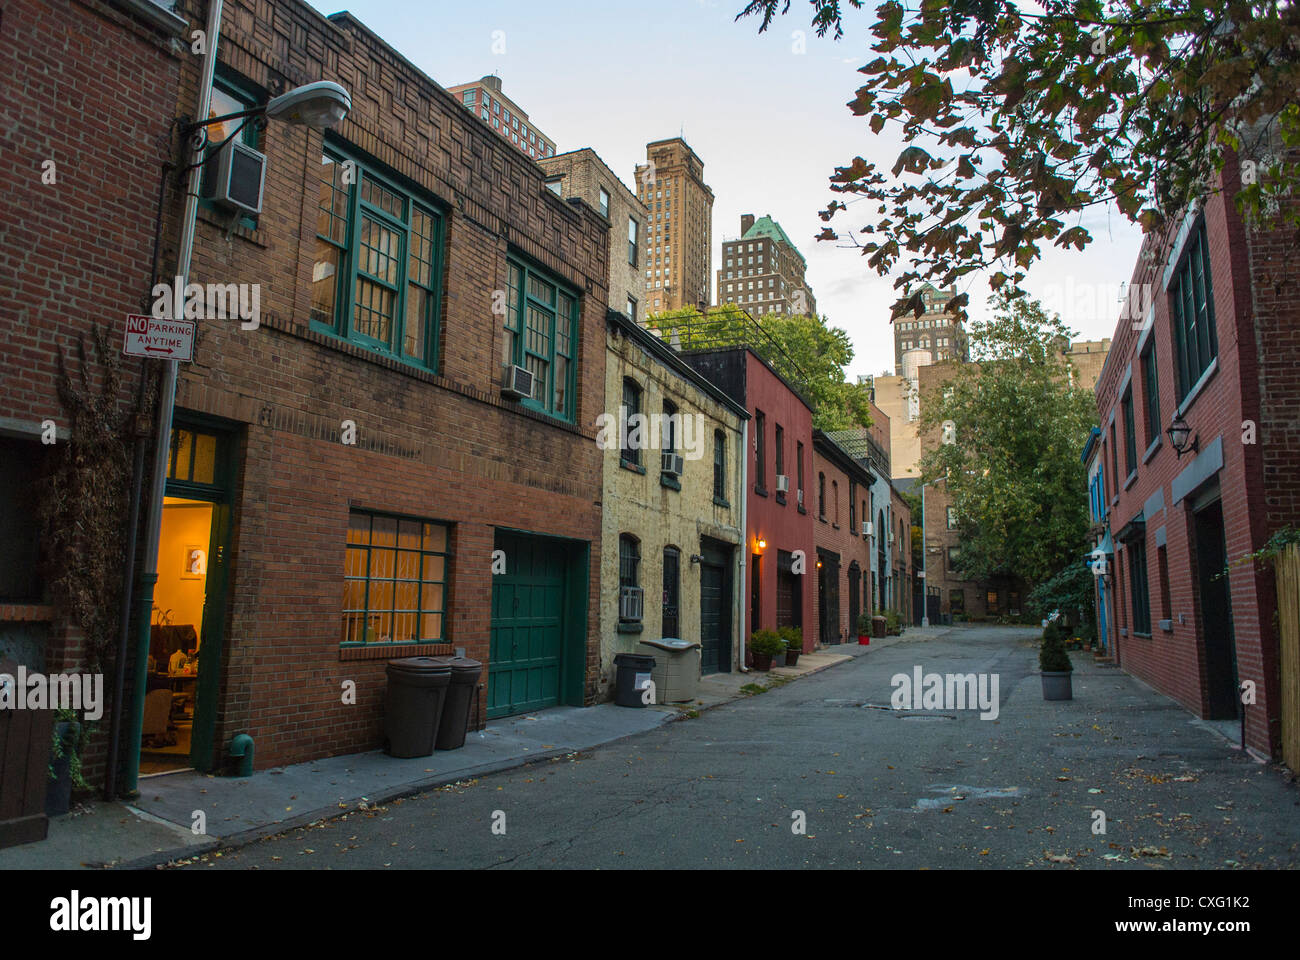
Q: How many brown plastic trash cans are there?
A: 2